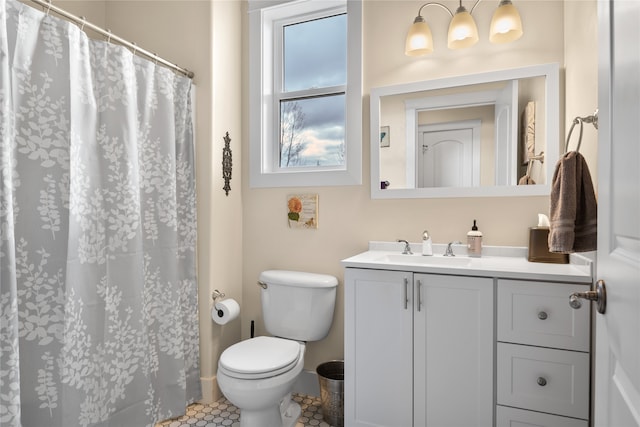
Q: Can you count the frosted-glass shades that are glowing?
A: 3